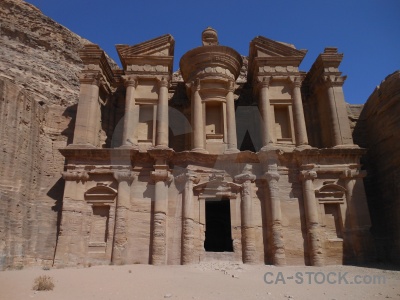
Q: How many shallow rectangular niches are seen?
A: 5